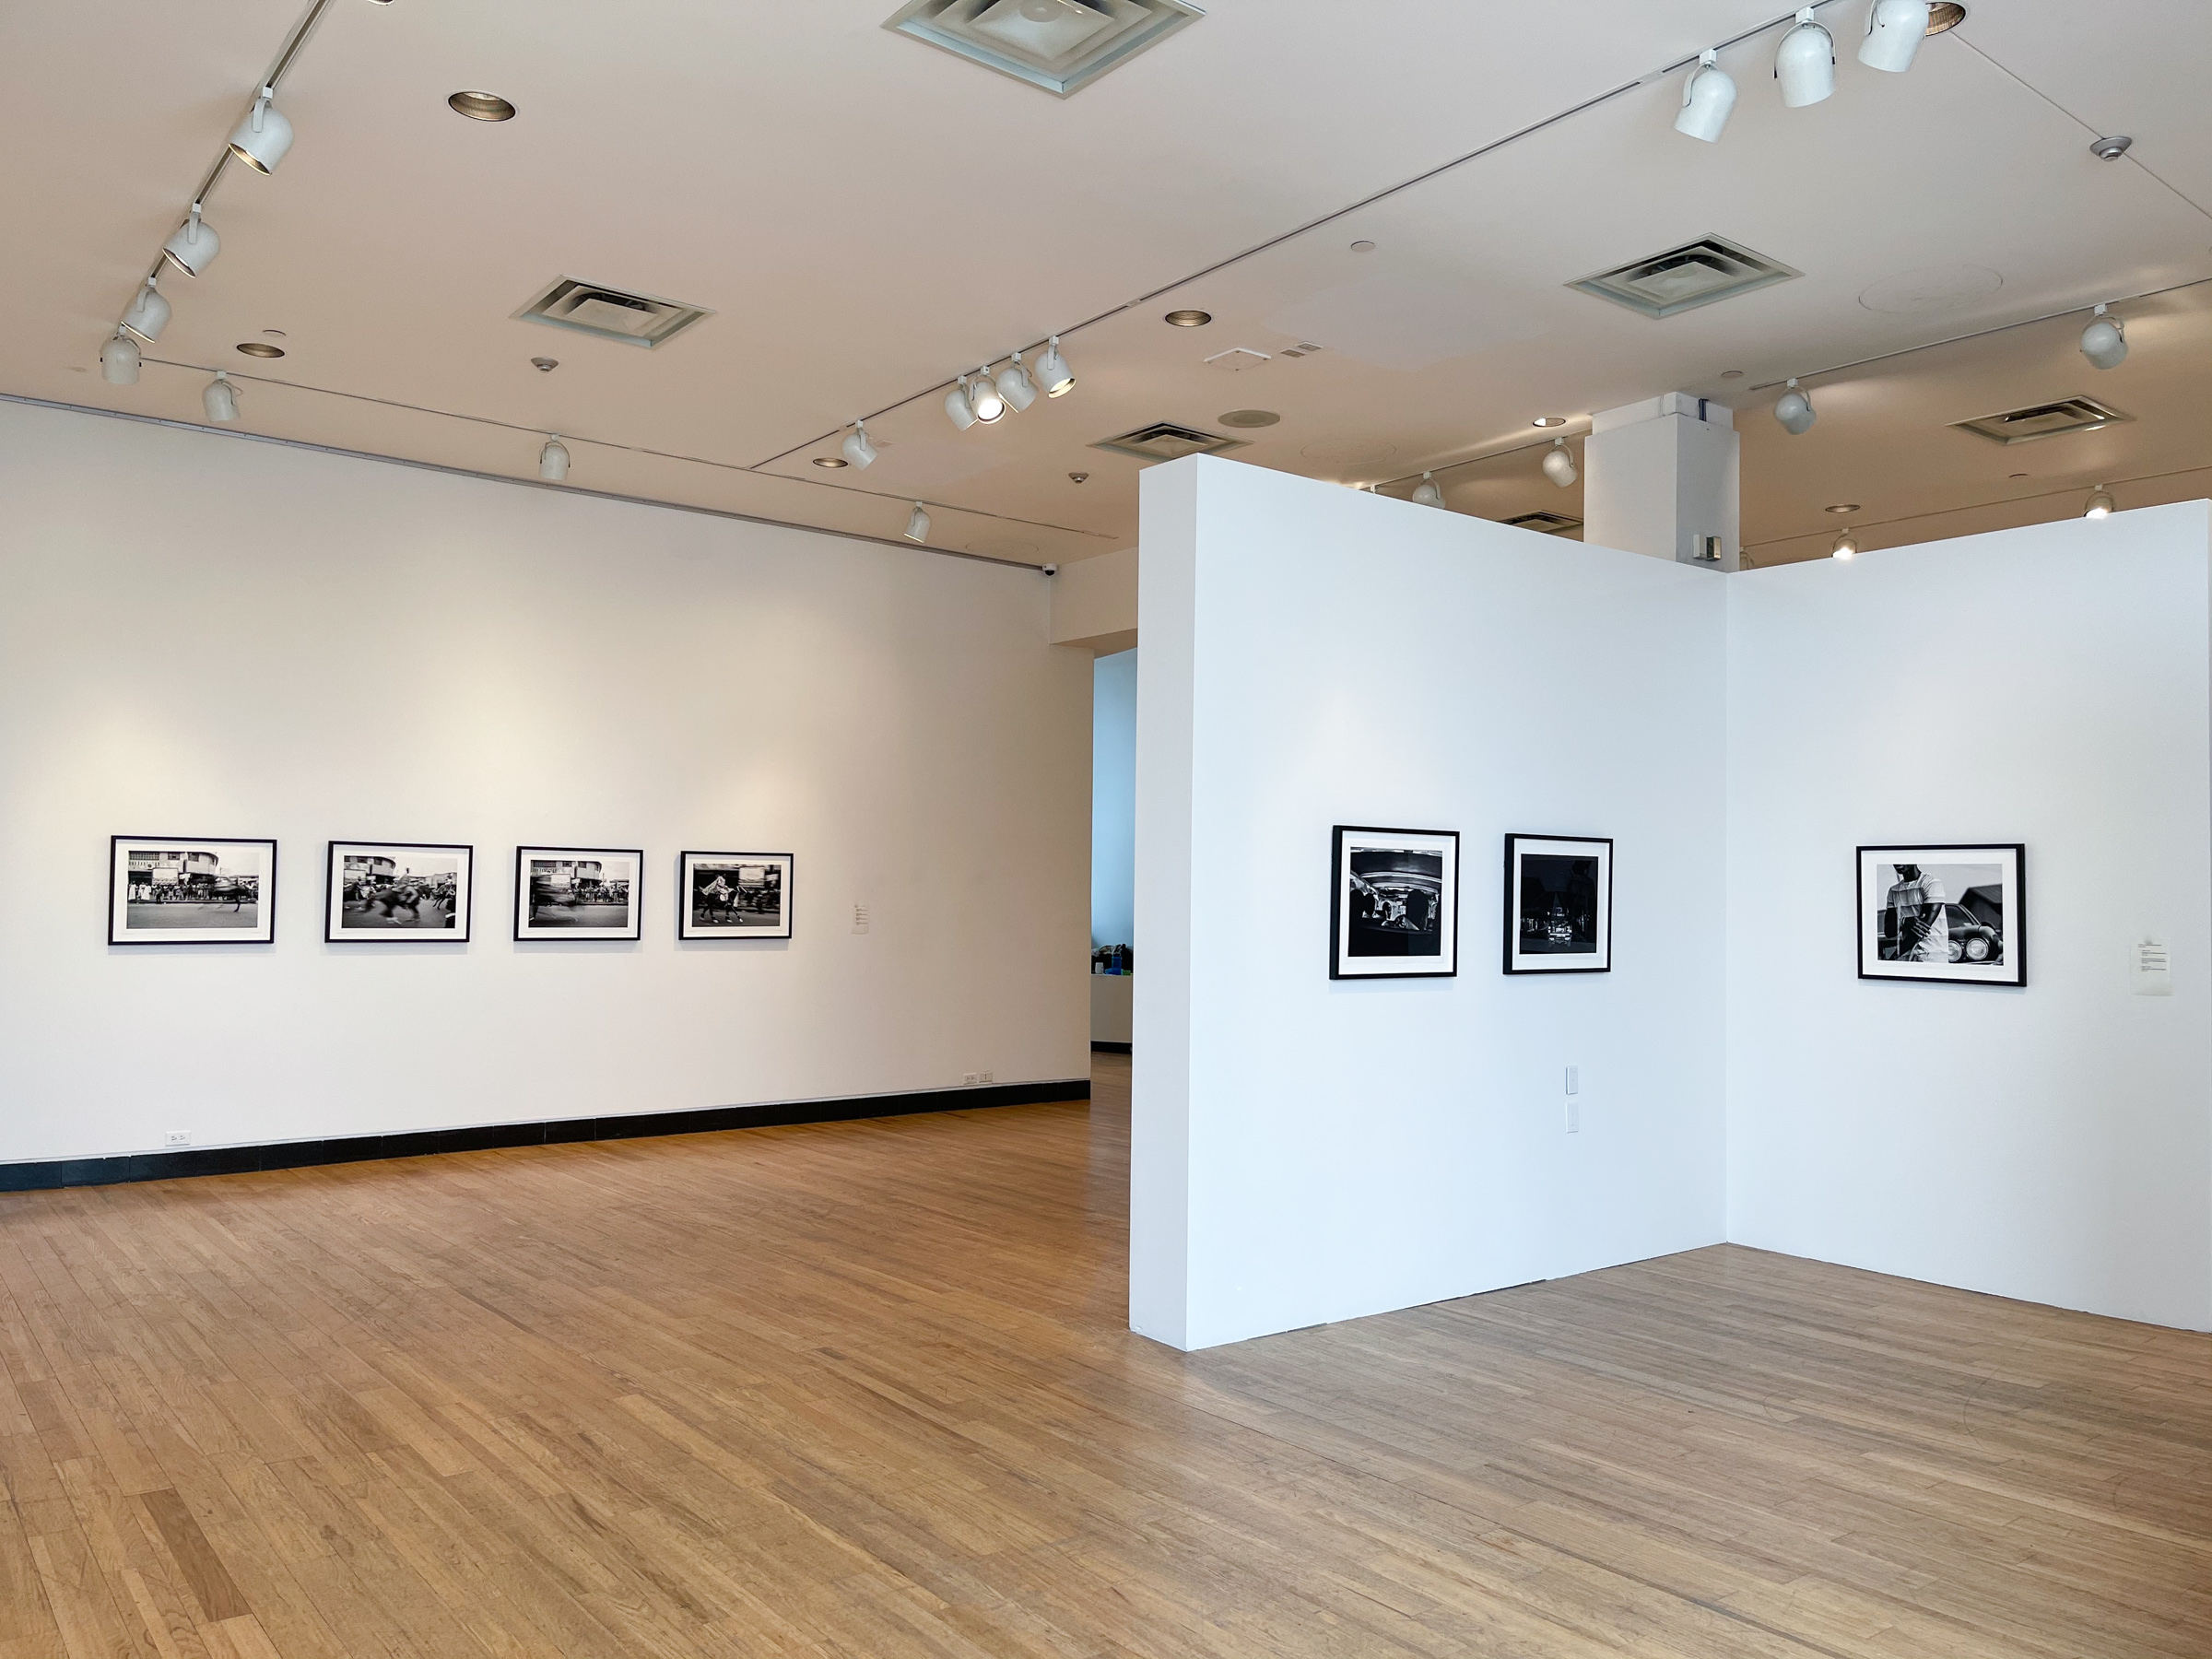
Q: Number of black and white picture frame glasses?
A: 7